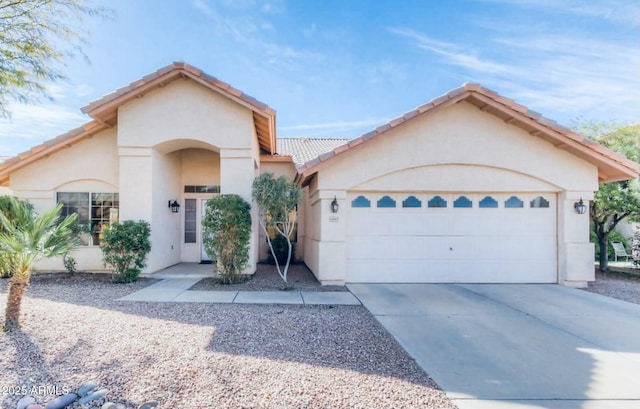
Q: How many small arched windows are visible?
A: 8